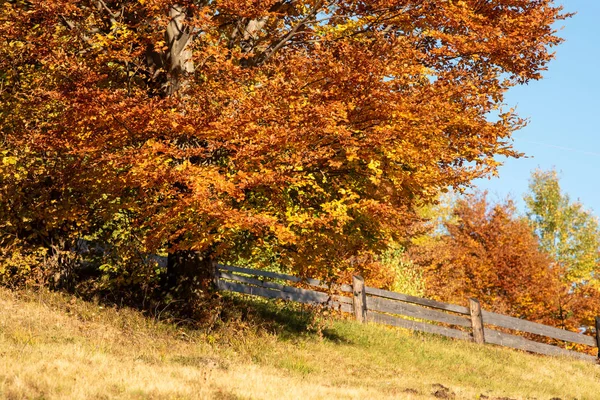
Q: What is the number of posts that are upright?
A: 3